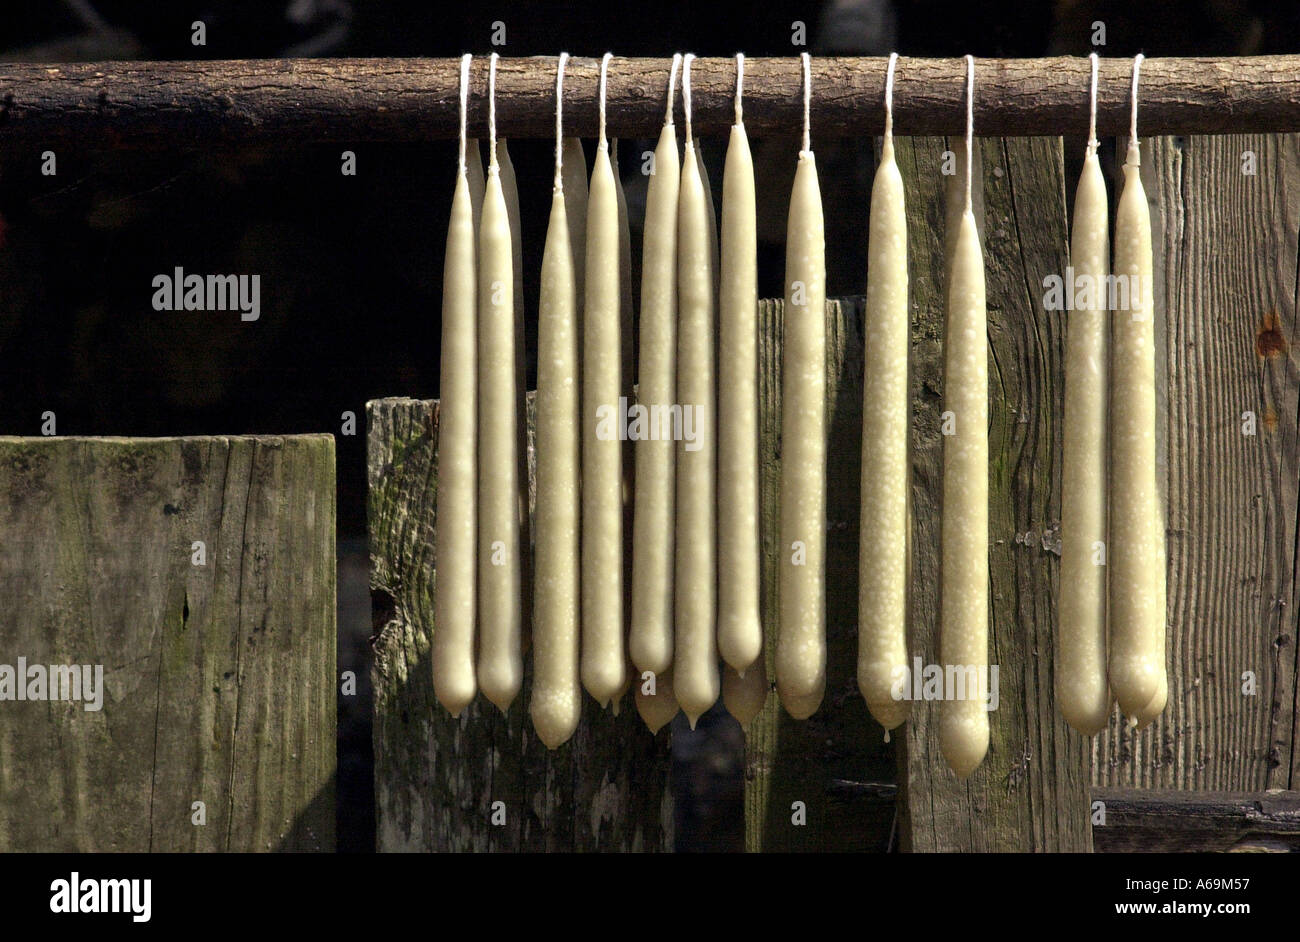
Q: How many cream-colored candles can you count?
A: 12